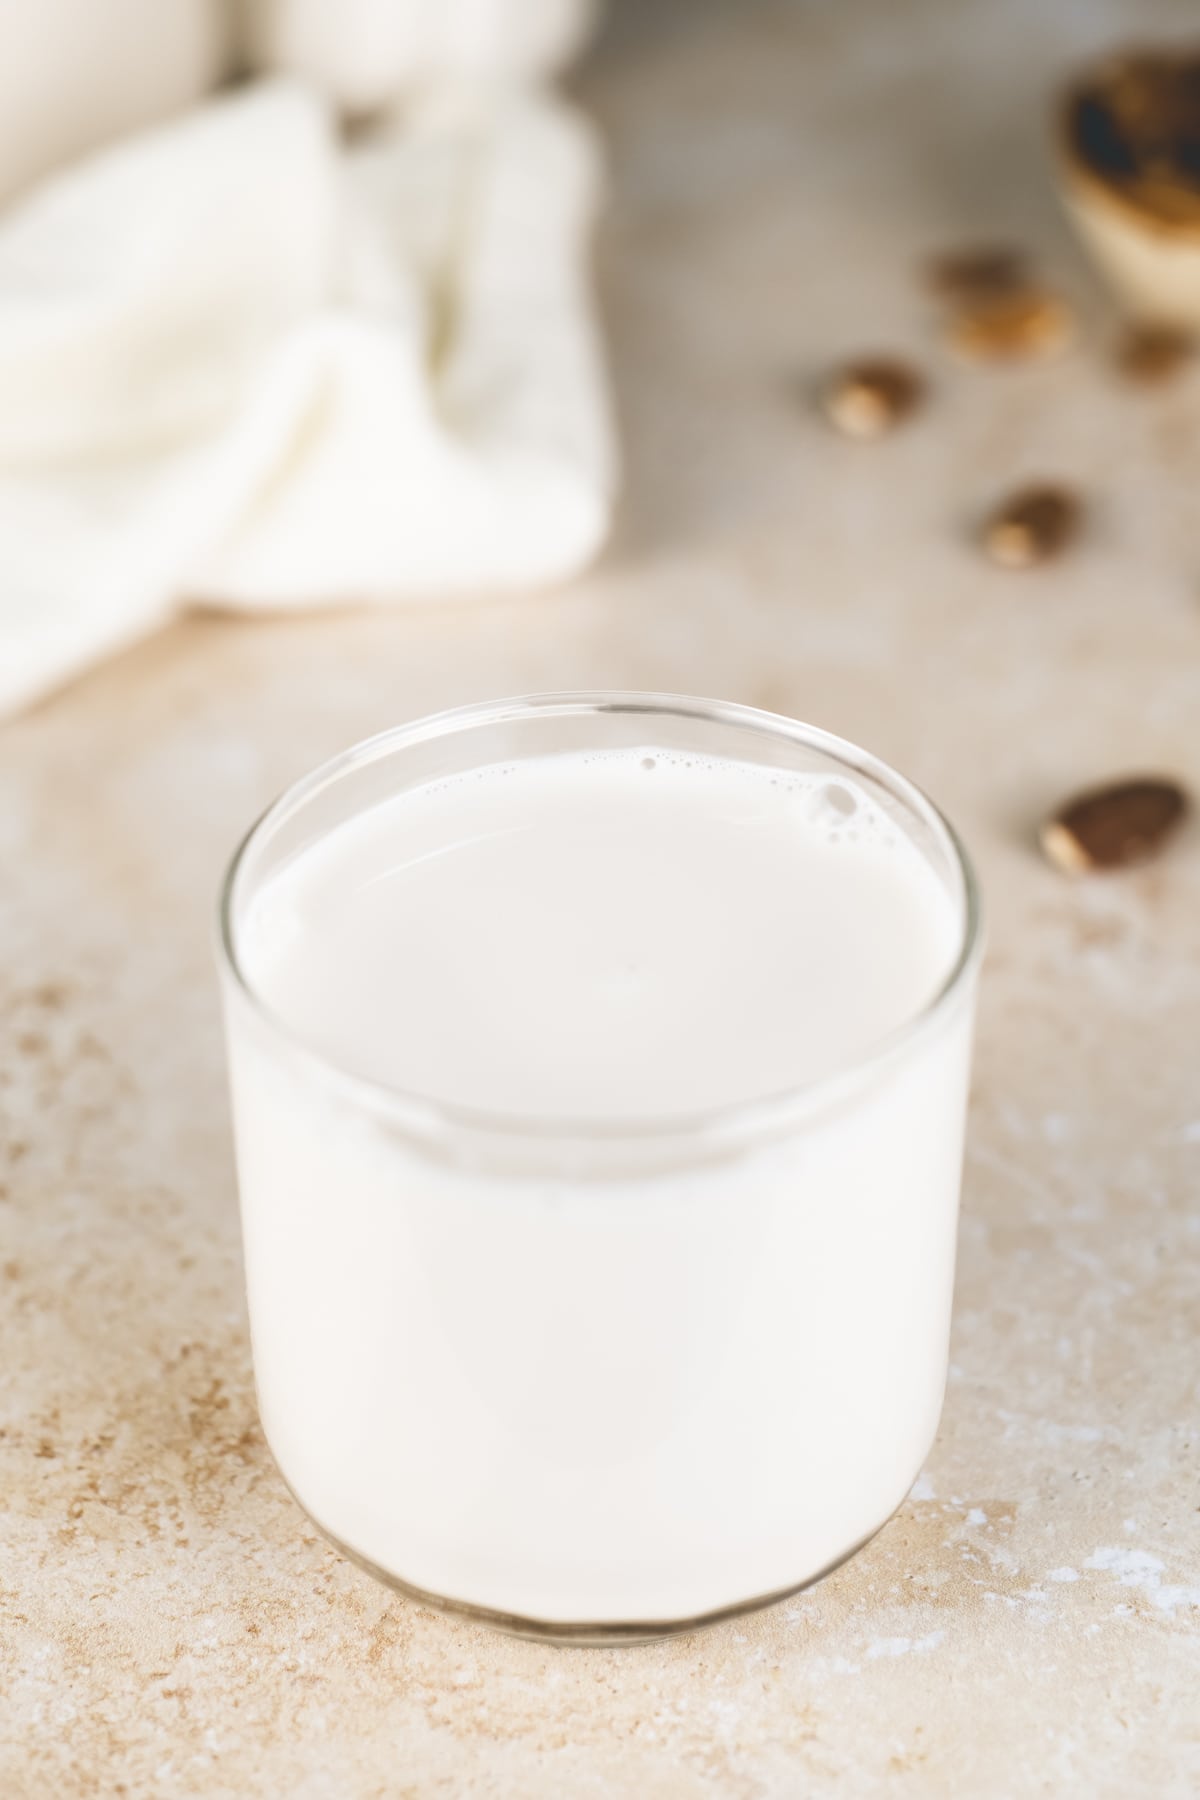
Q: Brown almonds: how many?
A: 6